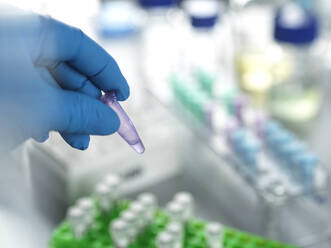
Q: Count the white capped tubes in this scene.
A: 13